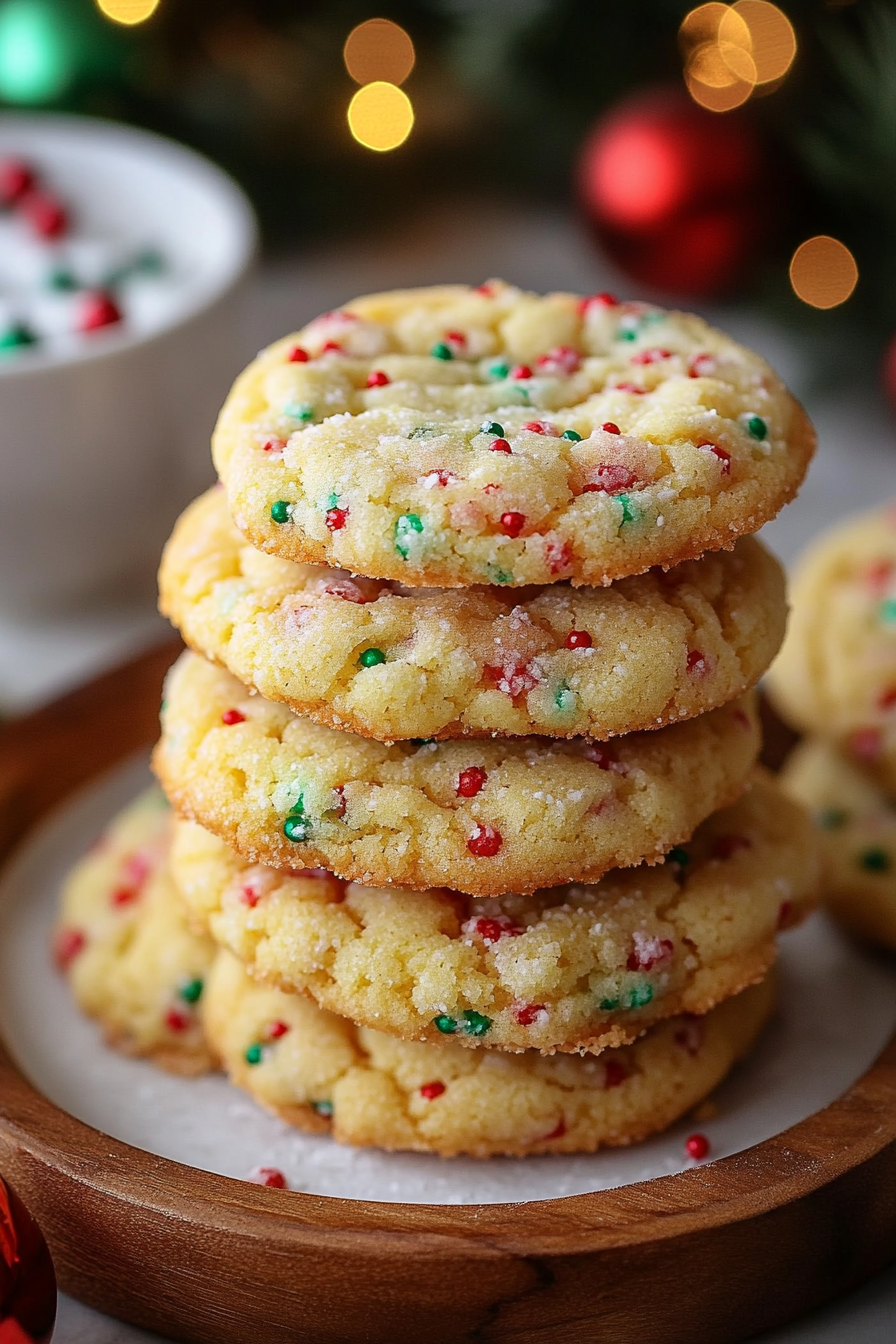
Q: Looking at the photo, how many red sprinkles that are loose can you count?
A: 2